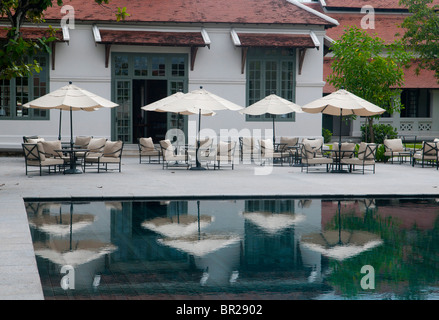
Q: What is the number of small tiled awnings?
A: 3